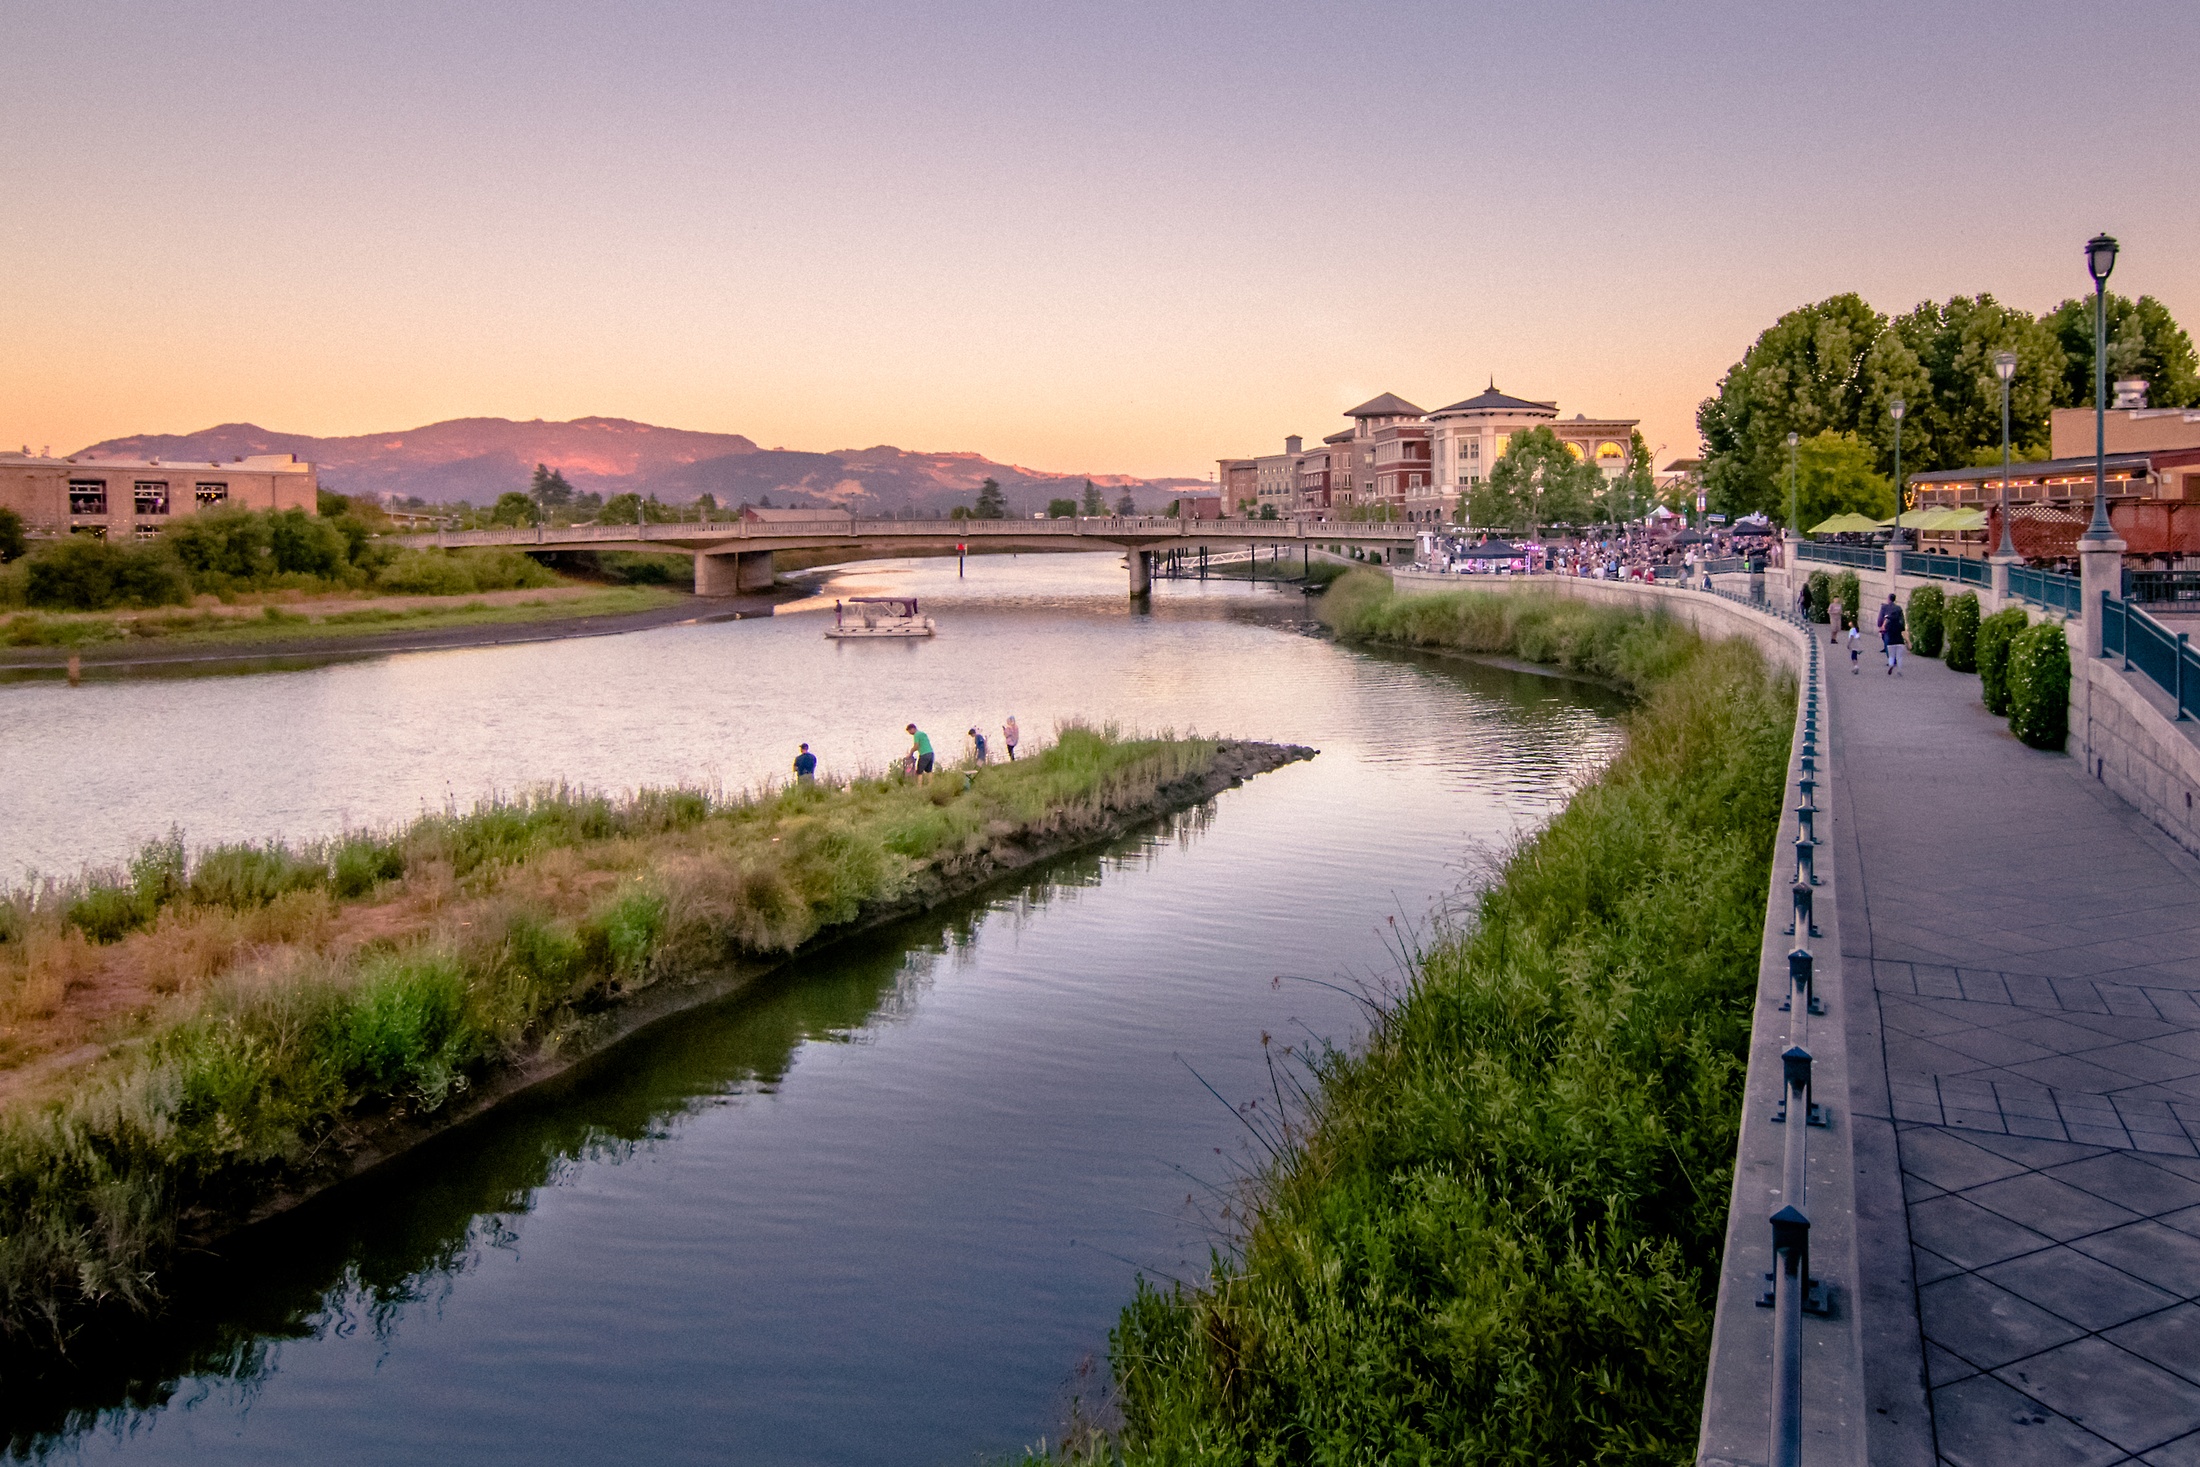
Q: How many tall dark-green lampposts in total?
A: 4